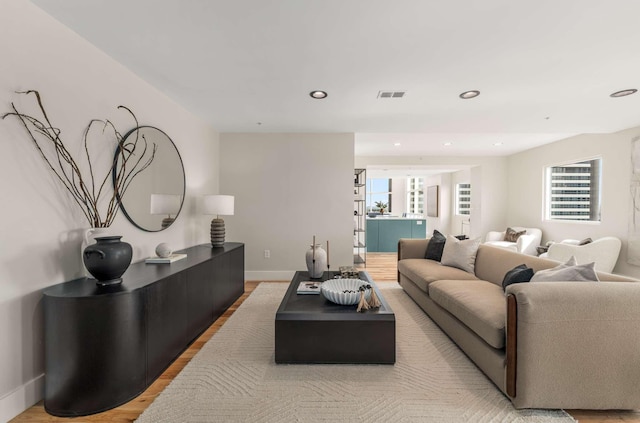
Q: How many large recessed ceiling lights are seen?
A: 3